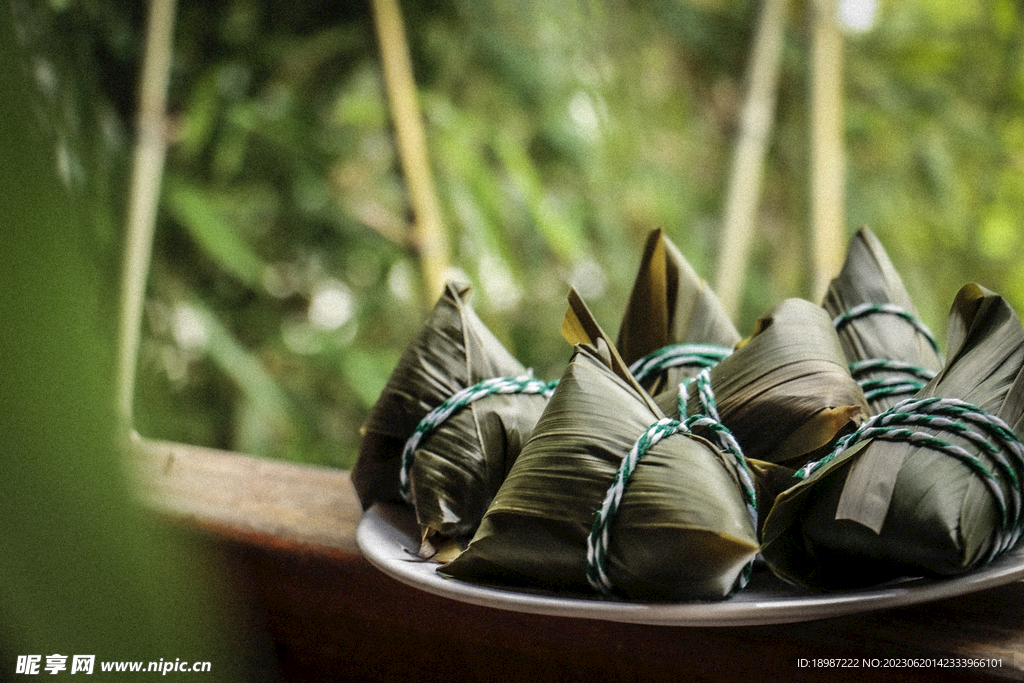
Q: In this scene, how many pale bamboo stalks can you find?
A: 4